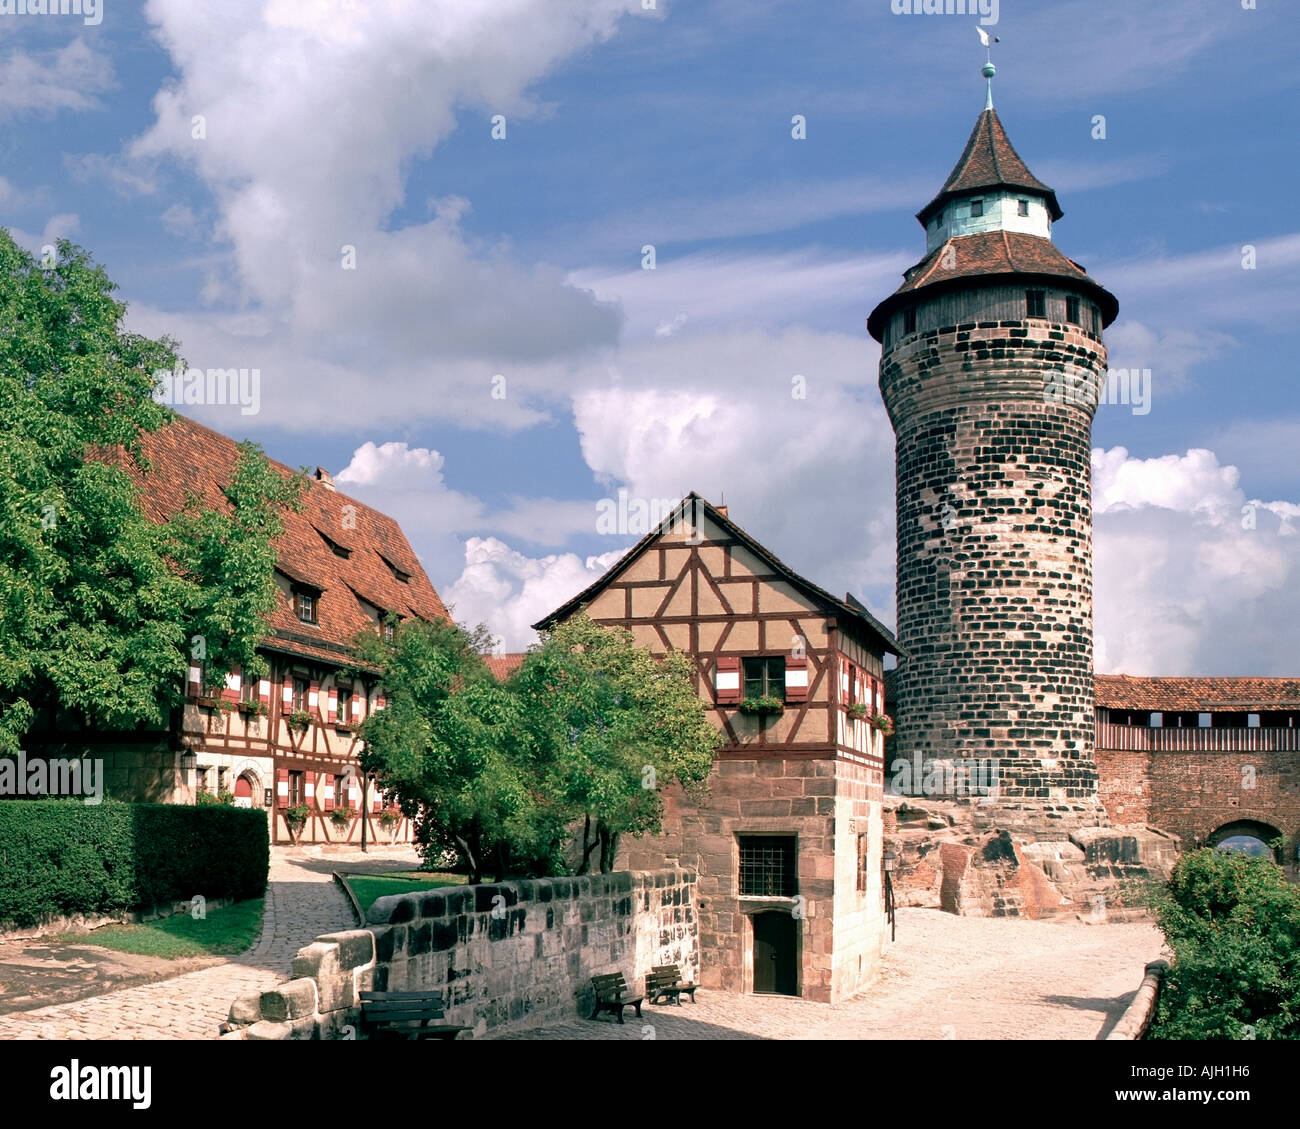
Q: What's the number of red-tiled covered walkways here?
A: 1